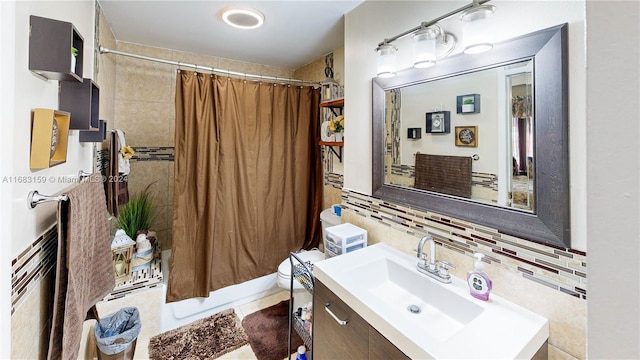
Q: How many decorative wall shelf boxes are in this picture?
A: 4